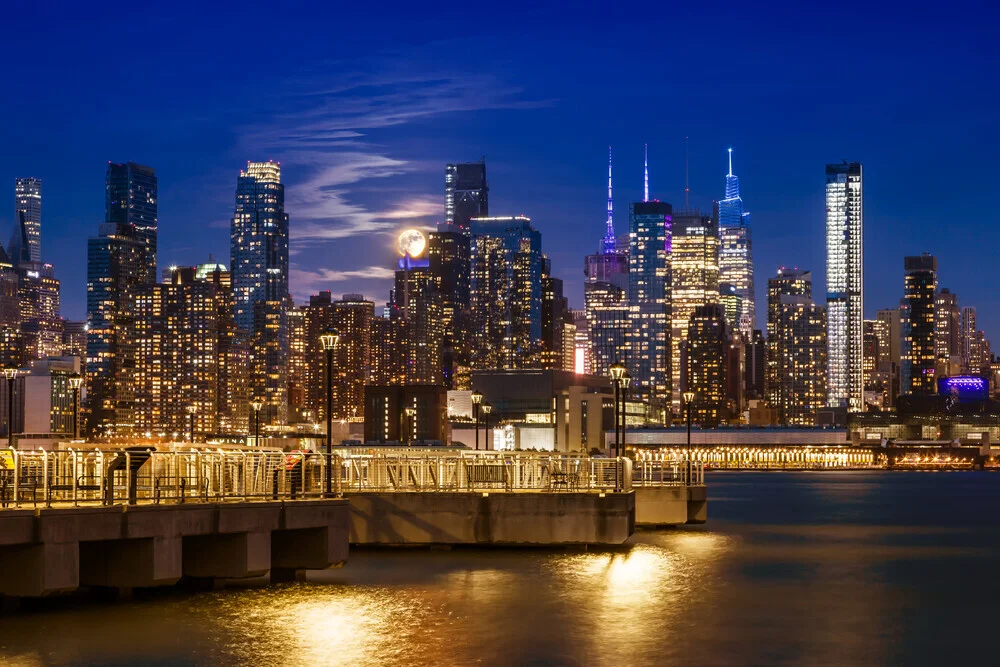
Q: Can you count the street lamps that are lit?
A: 11